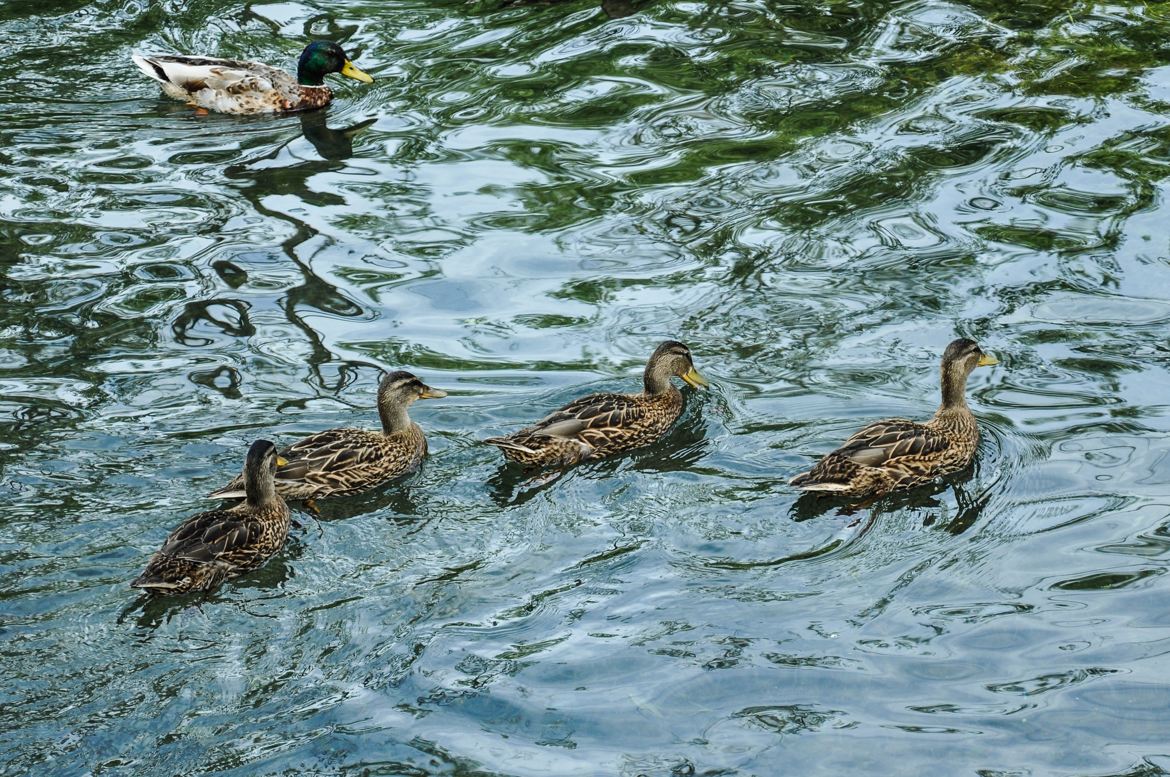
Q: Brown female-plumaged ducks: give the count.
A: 4